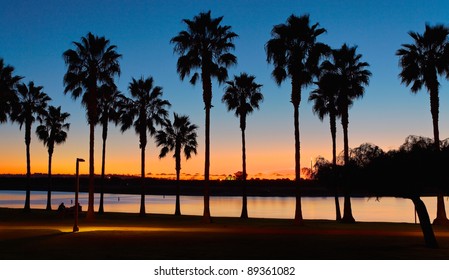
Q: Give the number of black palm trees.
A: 13